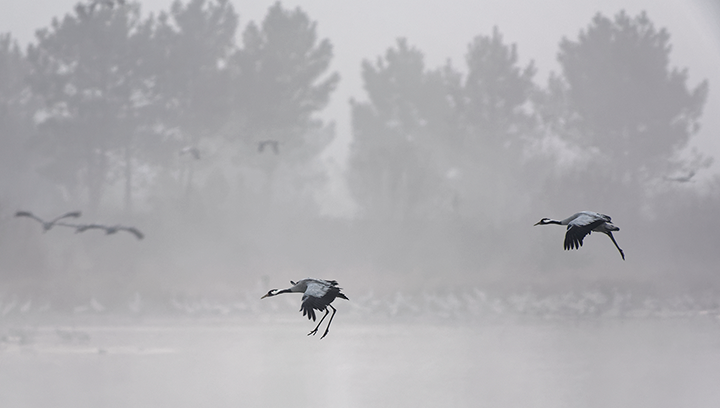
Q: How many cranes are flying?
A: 7